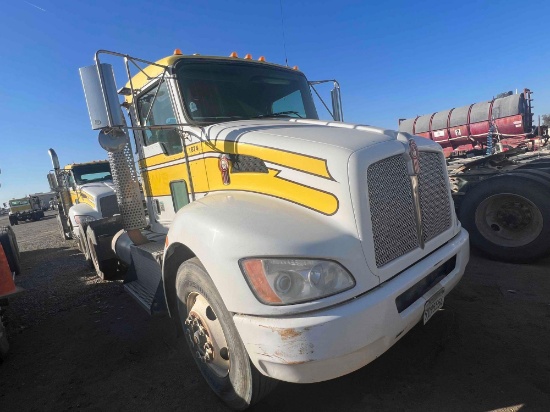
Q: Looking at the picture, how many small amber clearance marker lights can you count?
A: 5